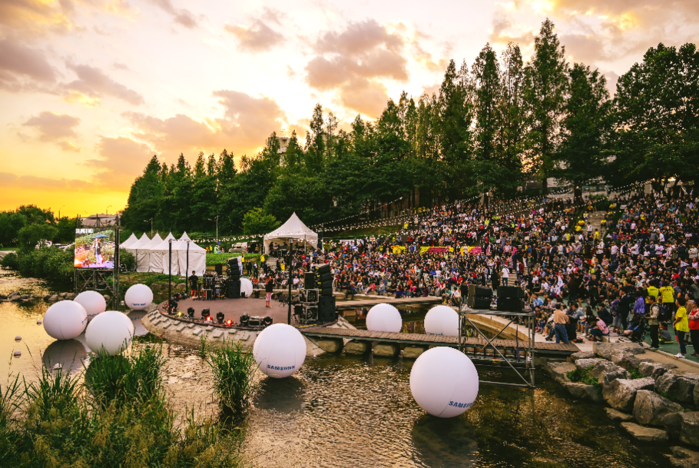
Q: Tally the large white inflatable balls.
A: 9